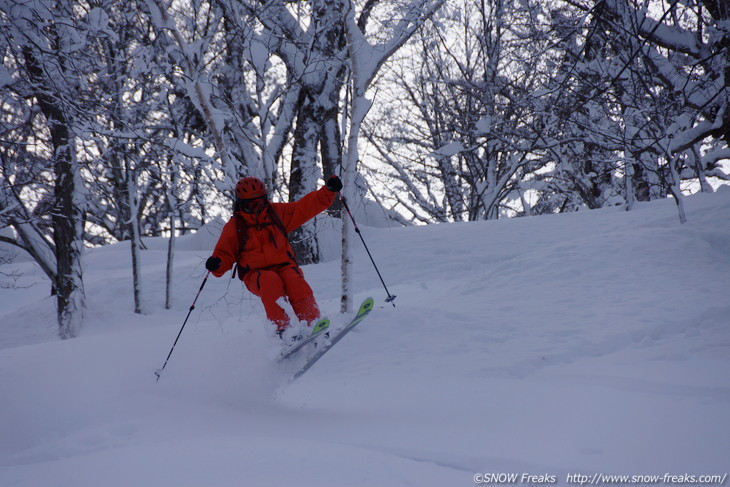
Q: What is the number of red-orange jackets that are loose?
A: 1